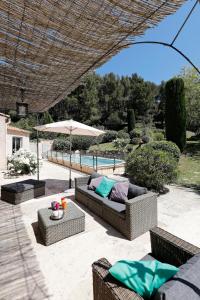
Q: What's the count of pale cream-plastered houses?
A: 1